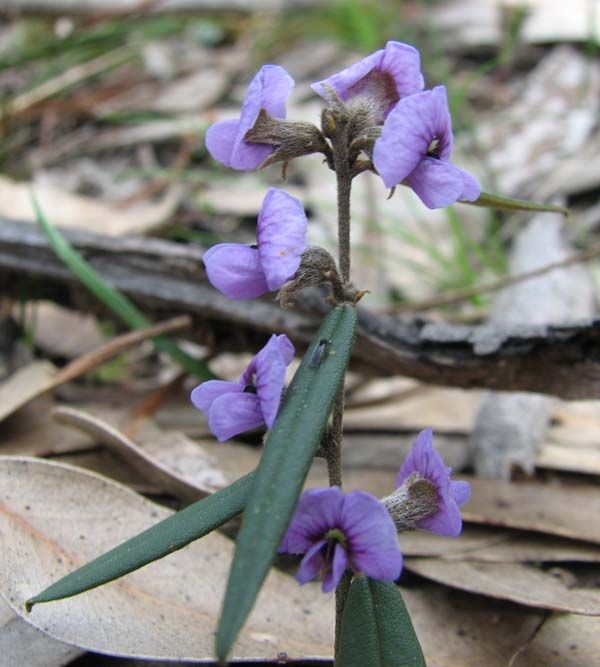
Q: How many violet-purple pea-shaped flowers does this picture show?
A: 7